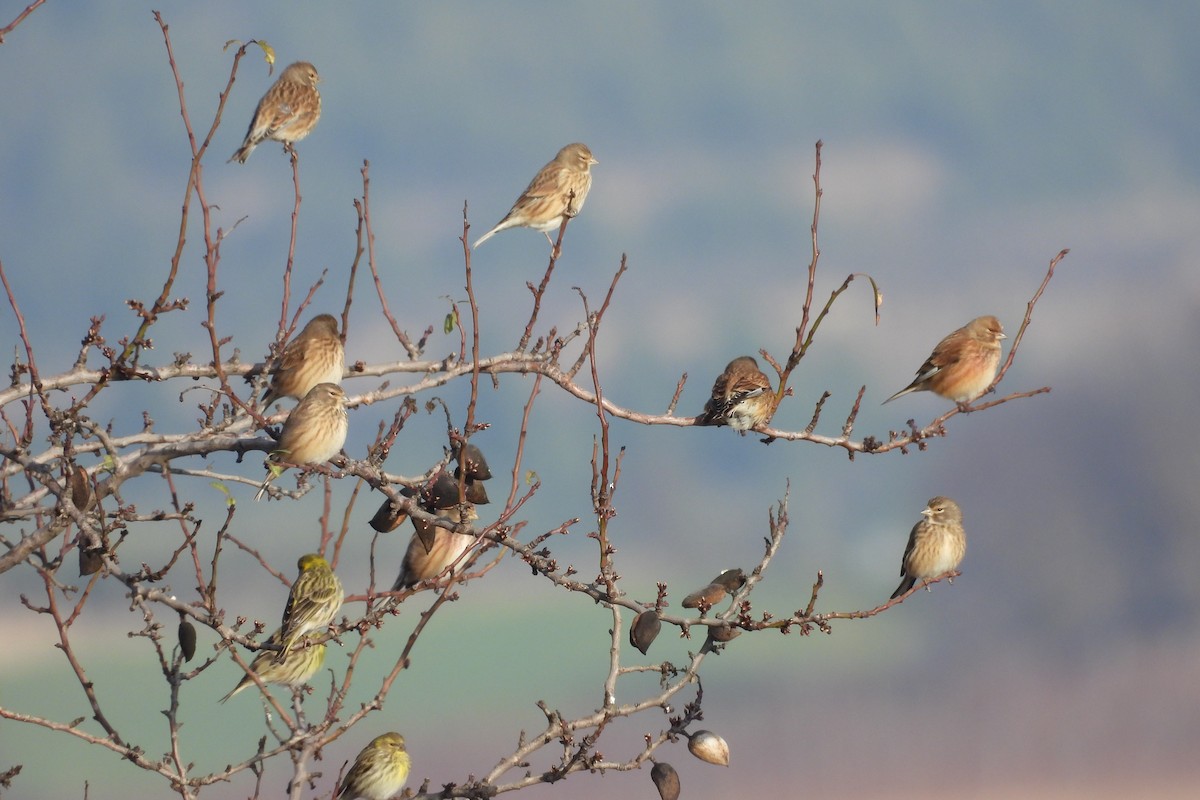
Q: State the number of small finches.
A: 11